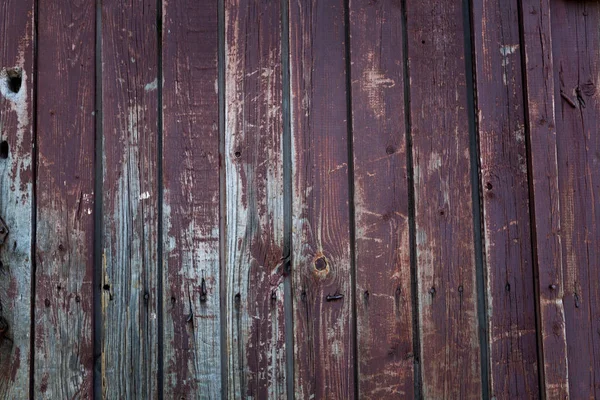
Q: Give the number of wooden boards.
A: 11